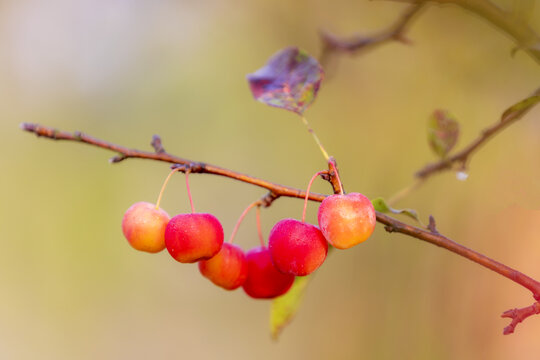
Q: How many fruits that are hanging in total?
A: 6